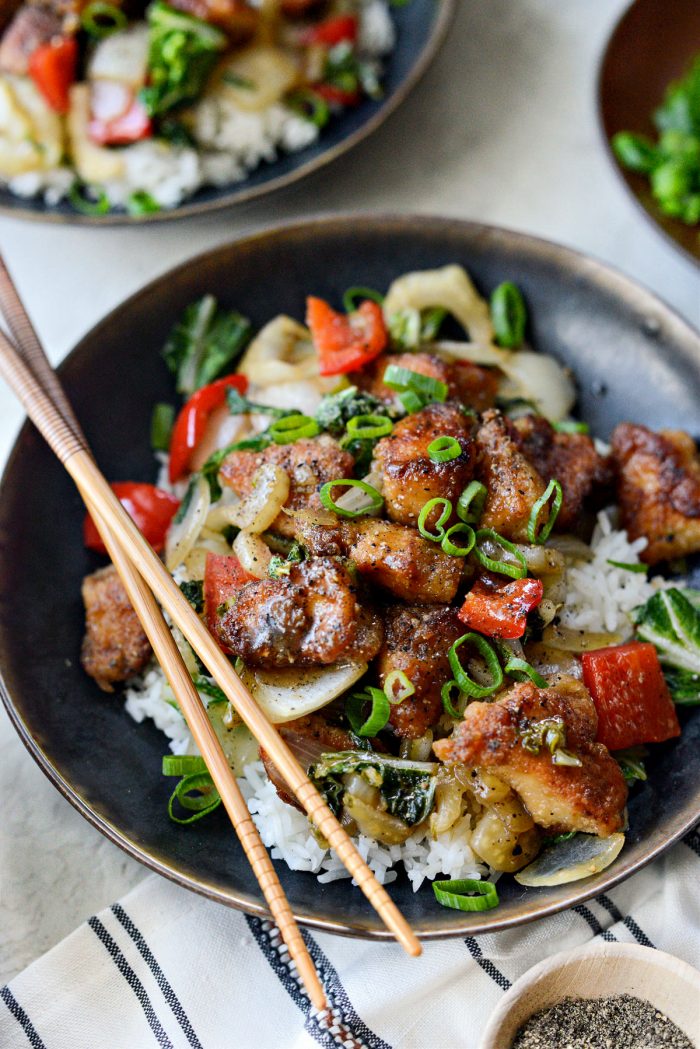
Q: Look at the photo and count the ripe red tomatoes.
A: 0